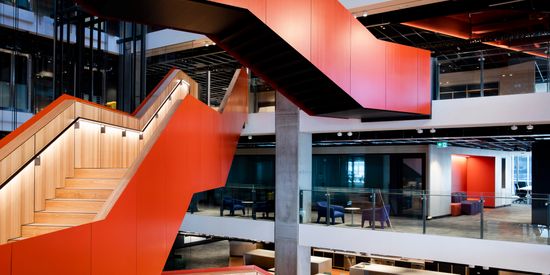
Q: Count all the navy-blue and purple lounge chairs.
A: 4